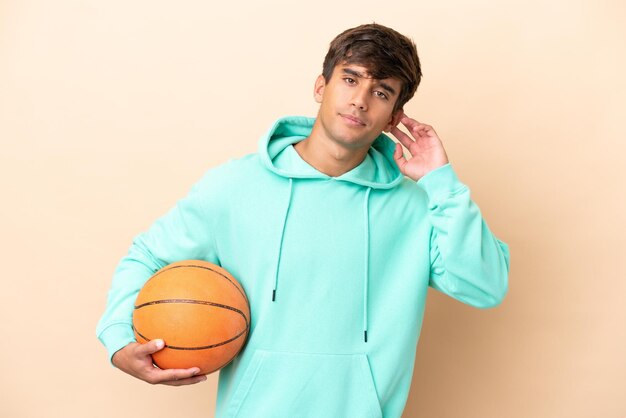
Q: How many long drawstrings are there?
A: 2